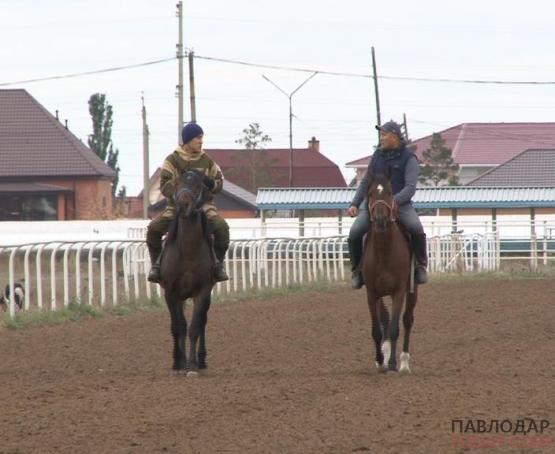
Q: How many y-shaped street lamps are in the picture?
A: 1